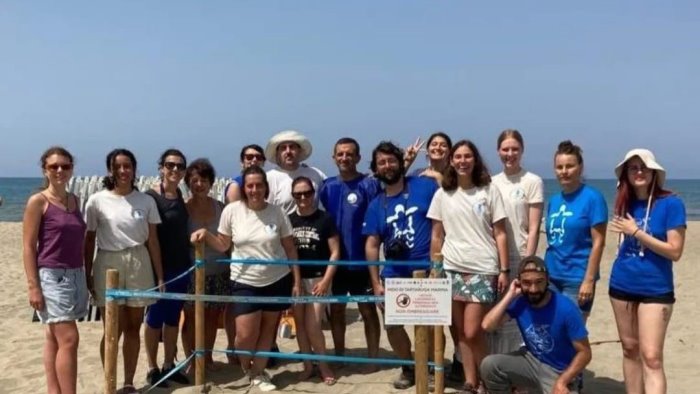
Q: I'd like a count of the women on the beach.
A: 12